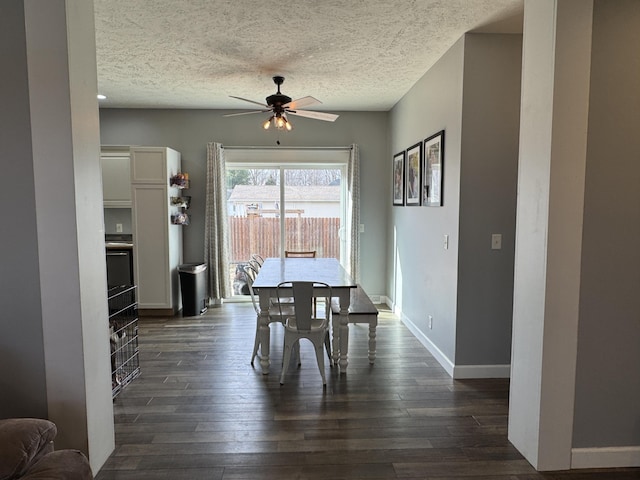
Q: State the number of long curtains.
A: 2